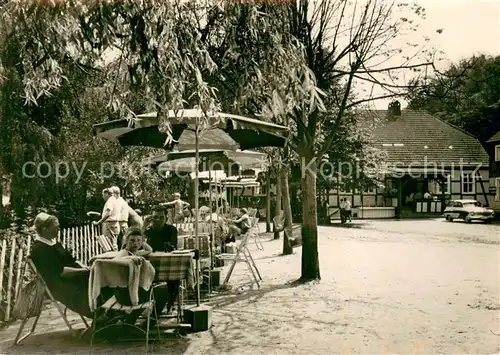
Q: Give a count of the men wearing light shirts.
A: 2